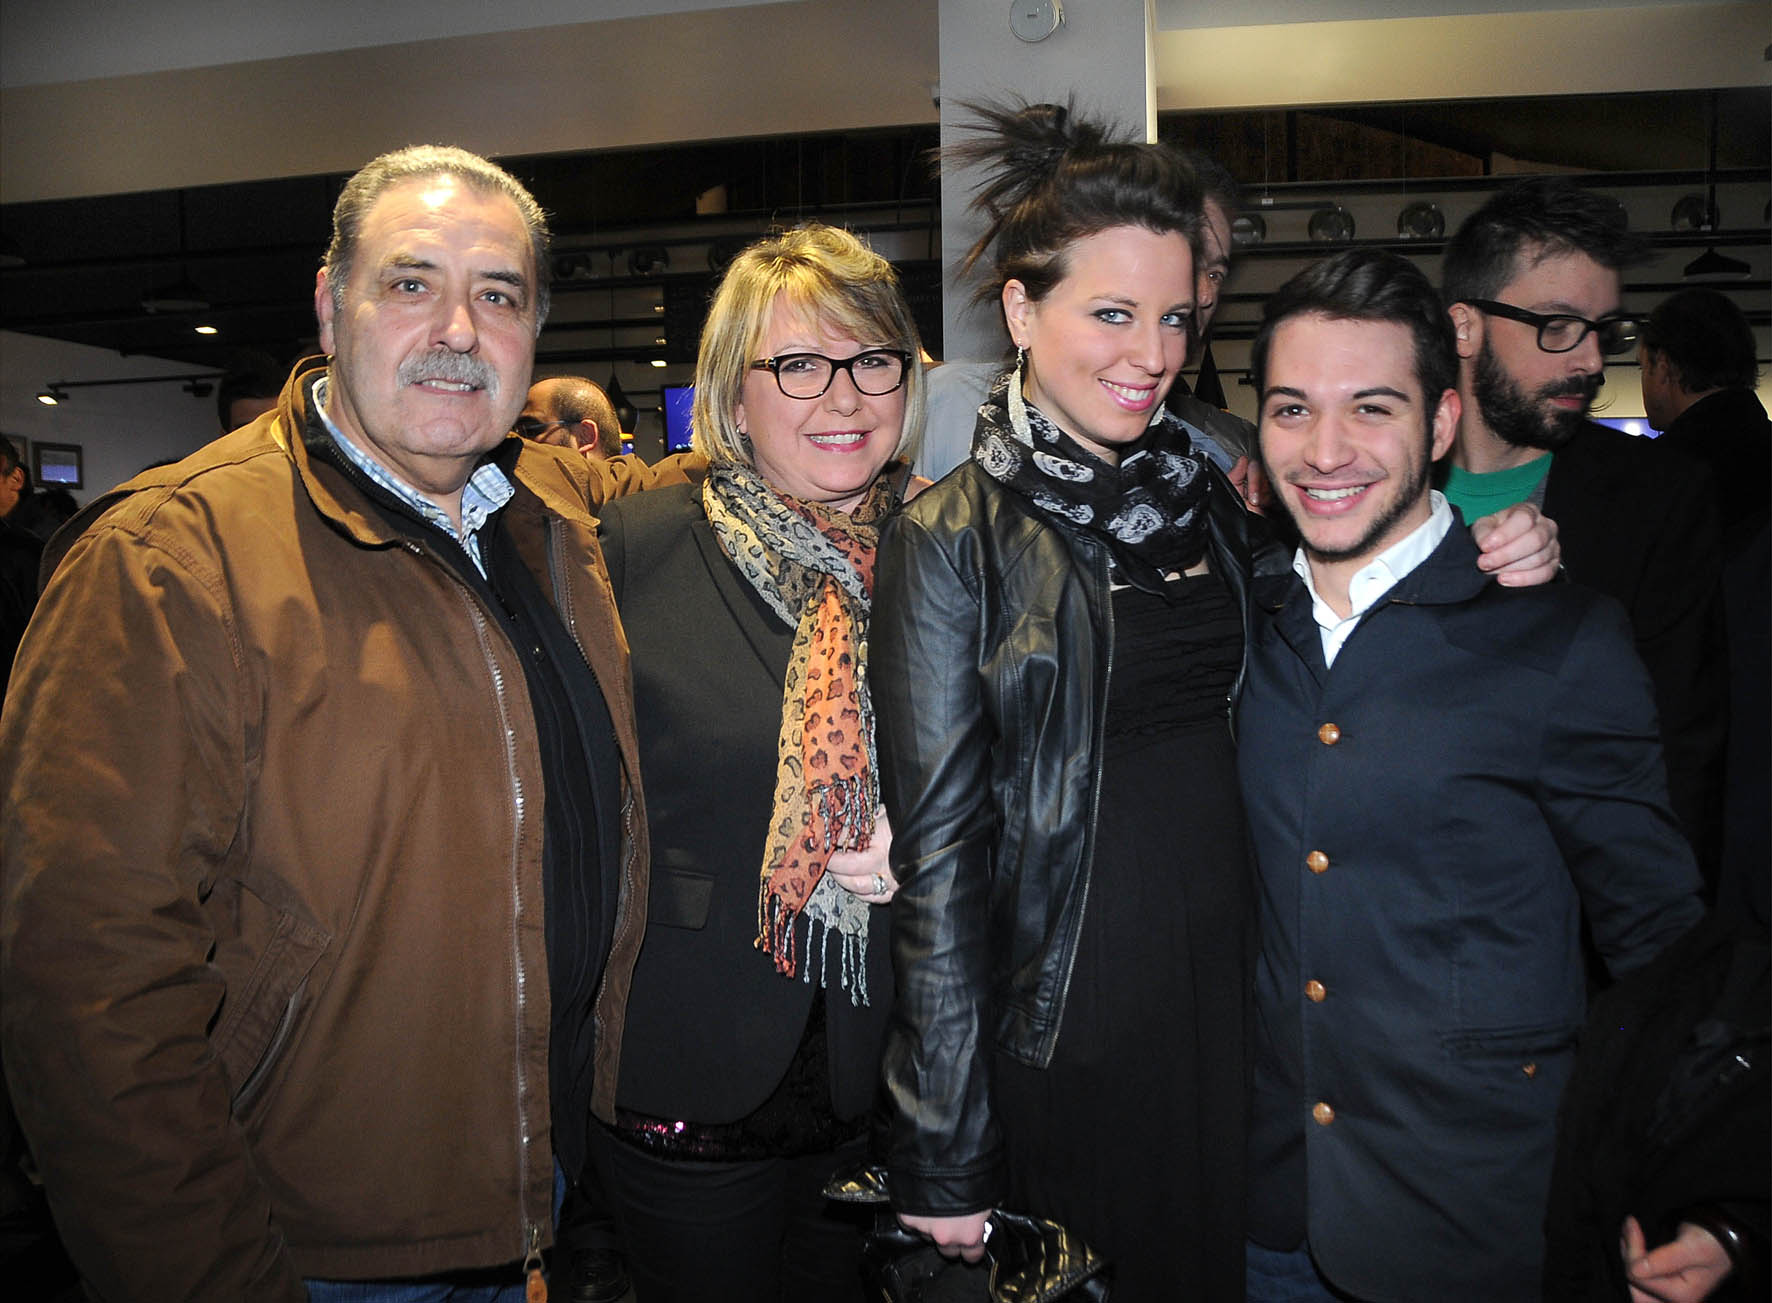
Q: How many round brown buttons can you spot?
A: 4